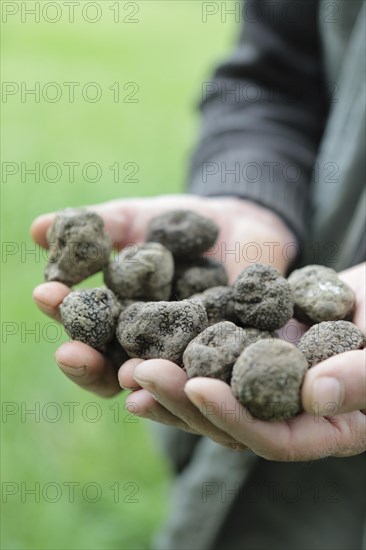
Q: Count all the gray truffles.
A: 12